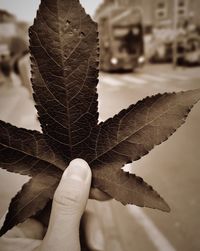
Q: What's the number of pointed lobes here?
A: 5